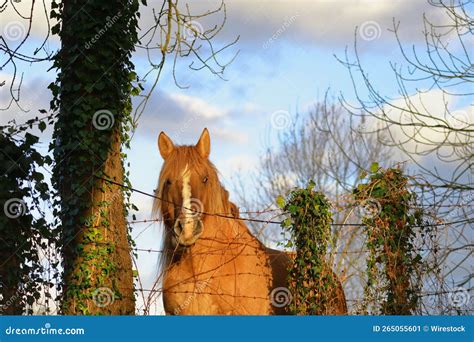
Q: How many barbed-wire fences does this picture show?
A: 1